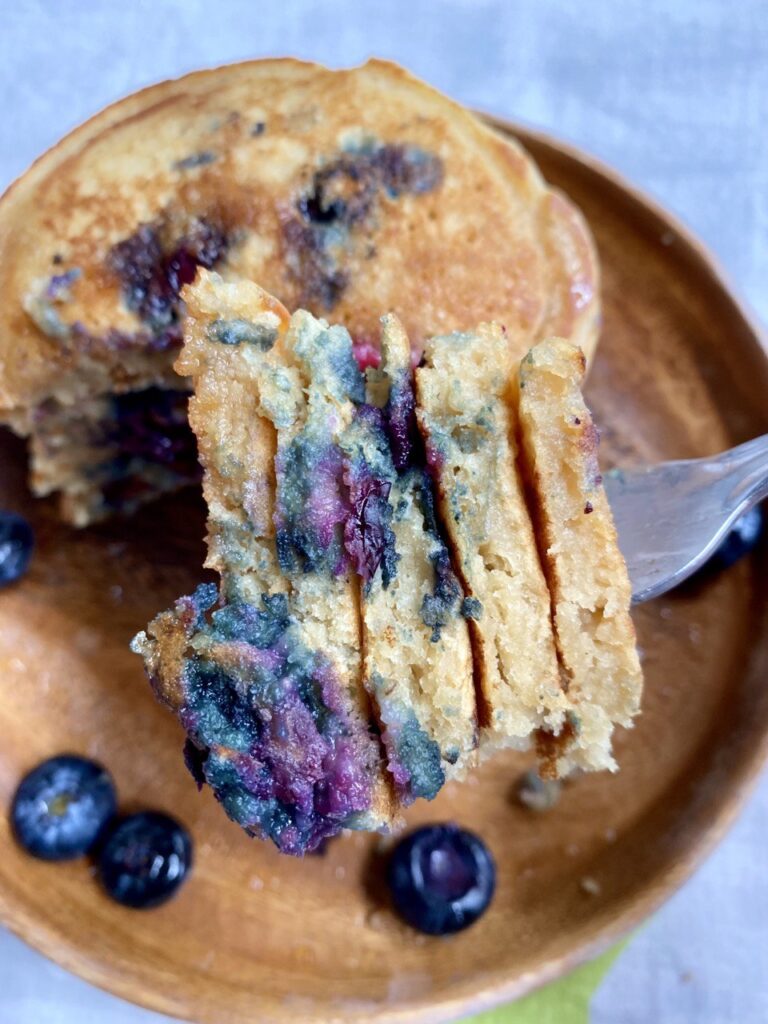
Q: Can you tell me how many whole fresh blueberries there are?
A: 5